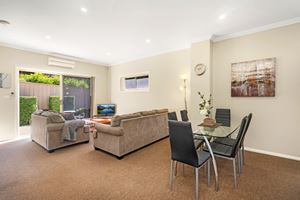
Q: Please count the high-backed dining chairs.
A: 6